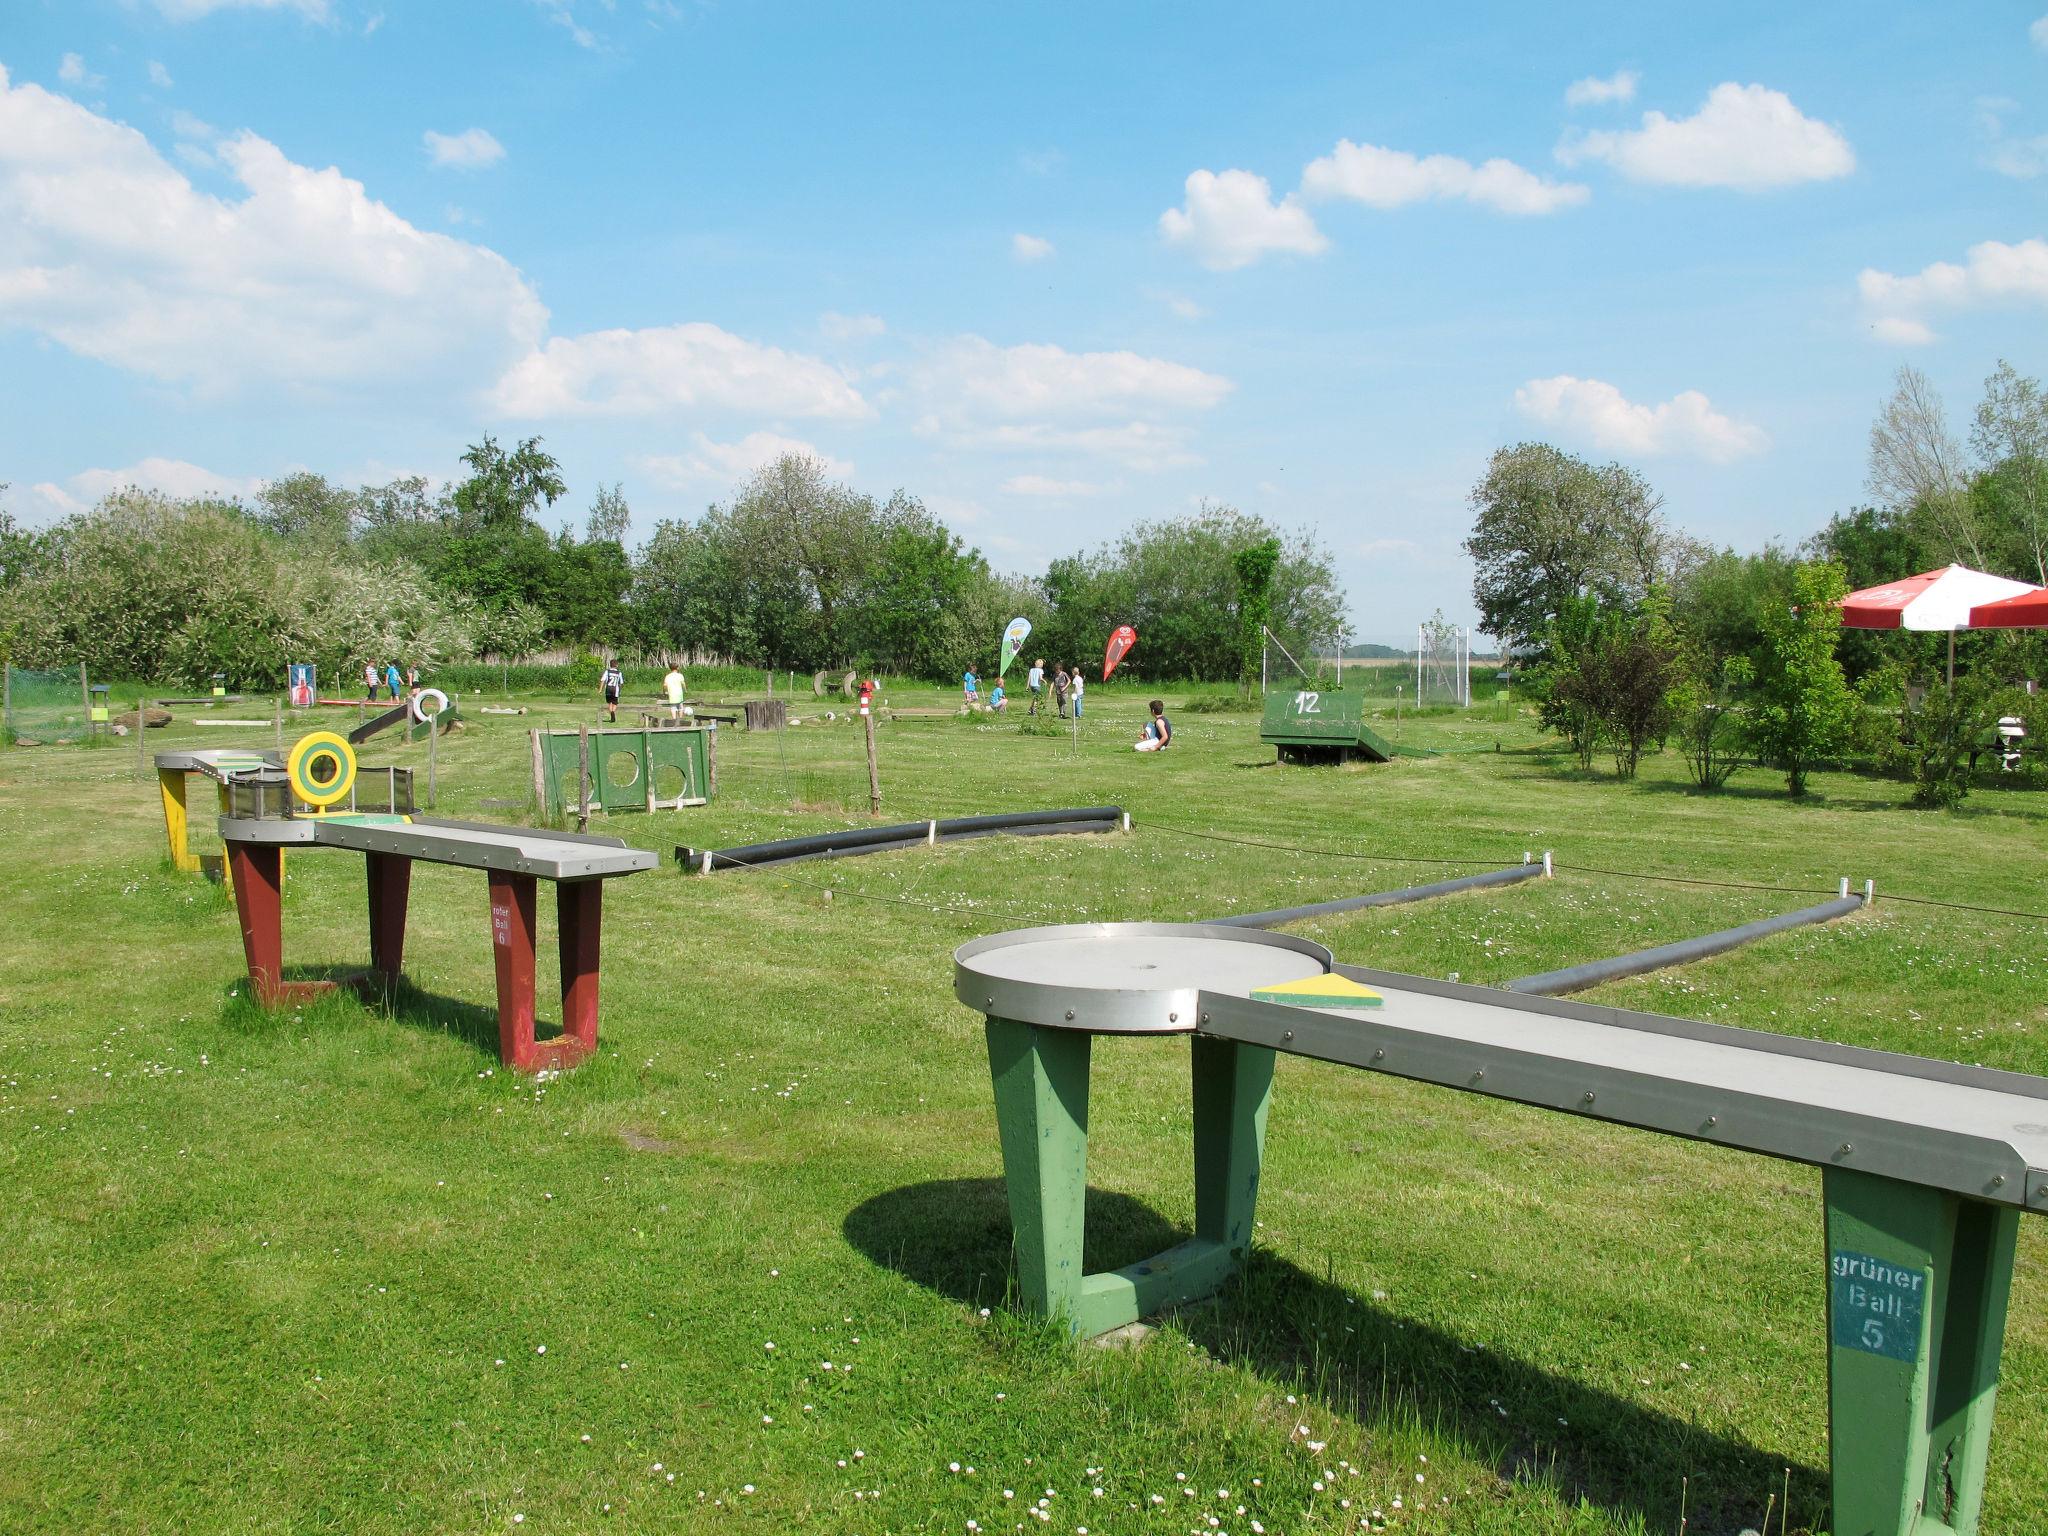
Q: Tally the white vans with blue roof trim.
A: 0